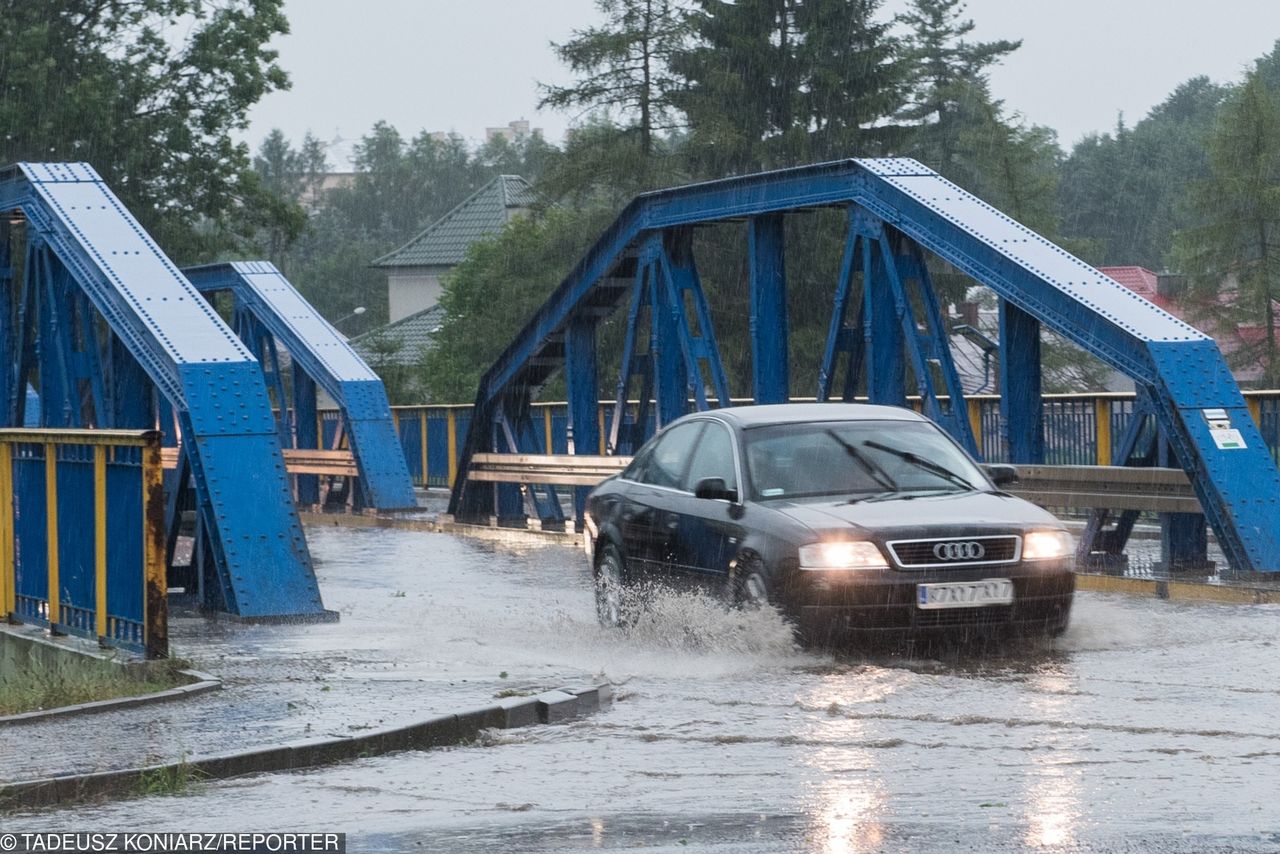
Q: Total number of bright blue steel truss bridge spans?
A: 3